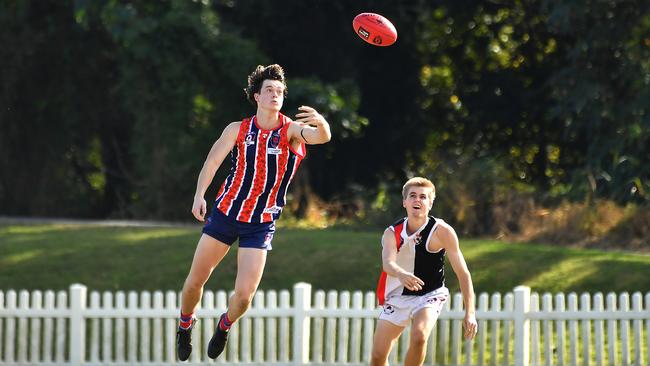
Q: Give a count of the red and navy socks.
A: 2